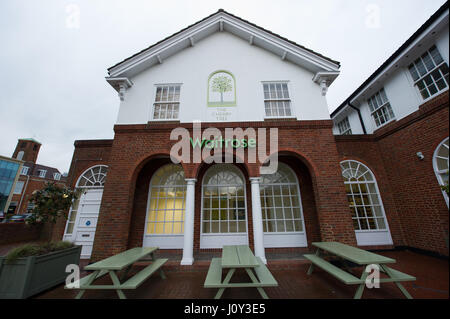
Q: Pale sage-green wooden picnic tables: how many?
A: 3